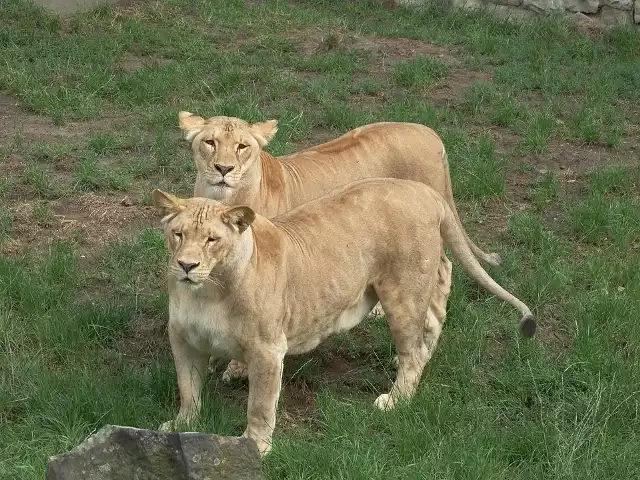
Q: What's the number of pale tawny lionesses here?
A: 2